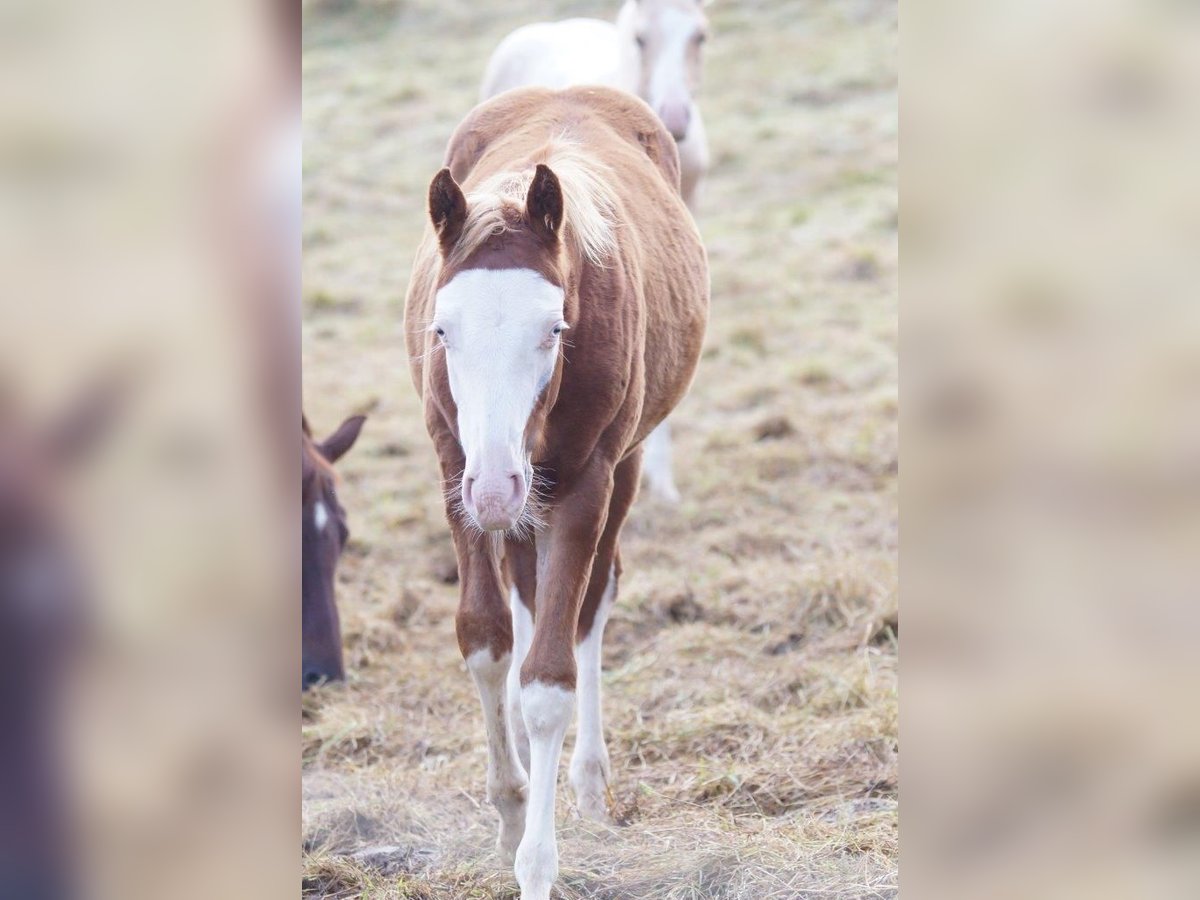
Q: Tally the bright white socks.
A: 4